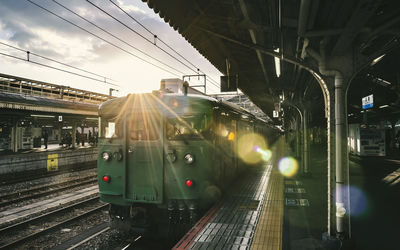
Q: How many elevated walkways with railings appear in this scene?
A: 1